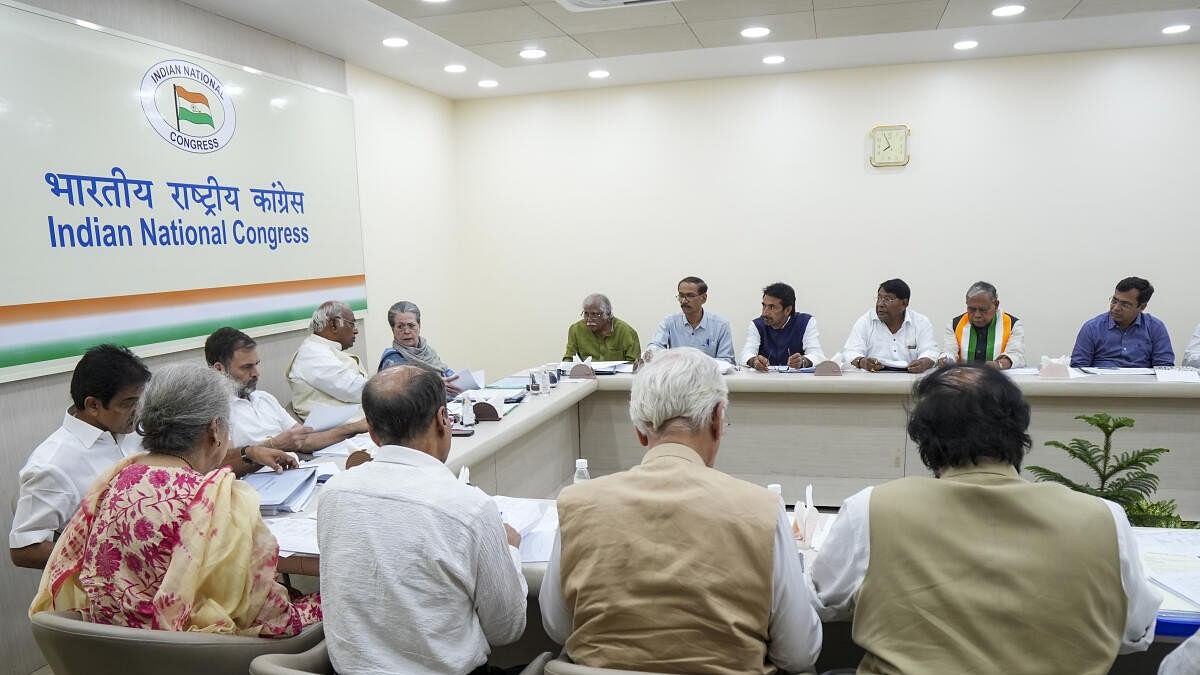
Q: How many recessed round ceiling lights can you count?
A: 11